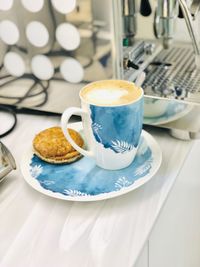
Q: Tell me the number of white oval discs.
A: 9